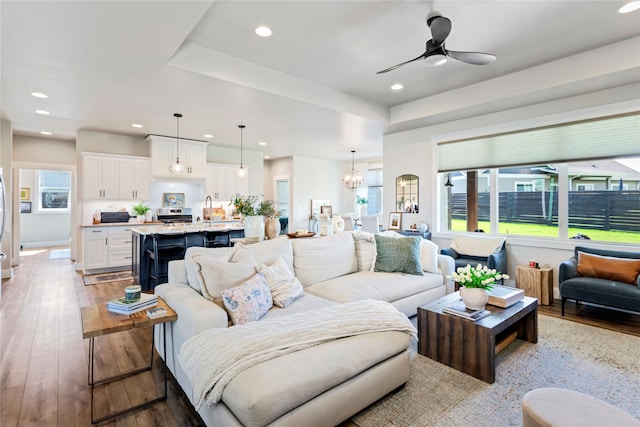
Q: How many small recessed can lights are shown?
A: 10